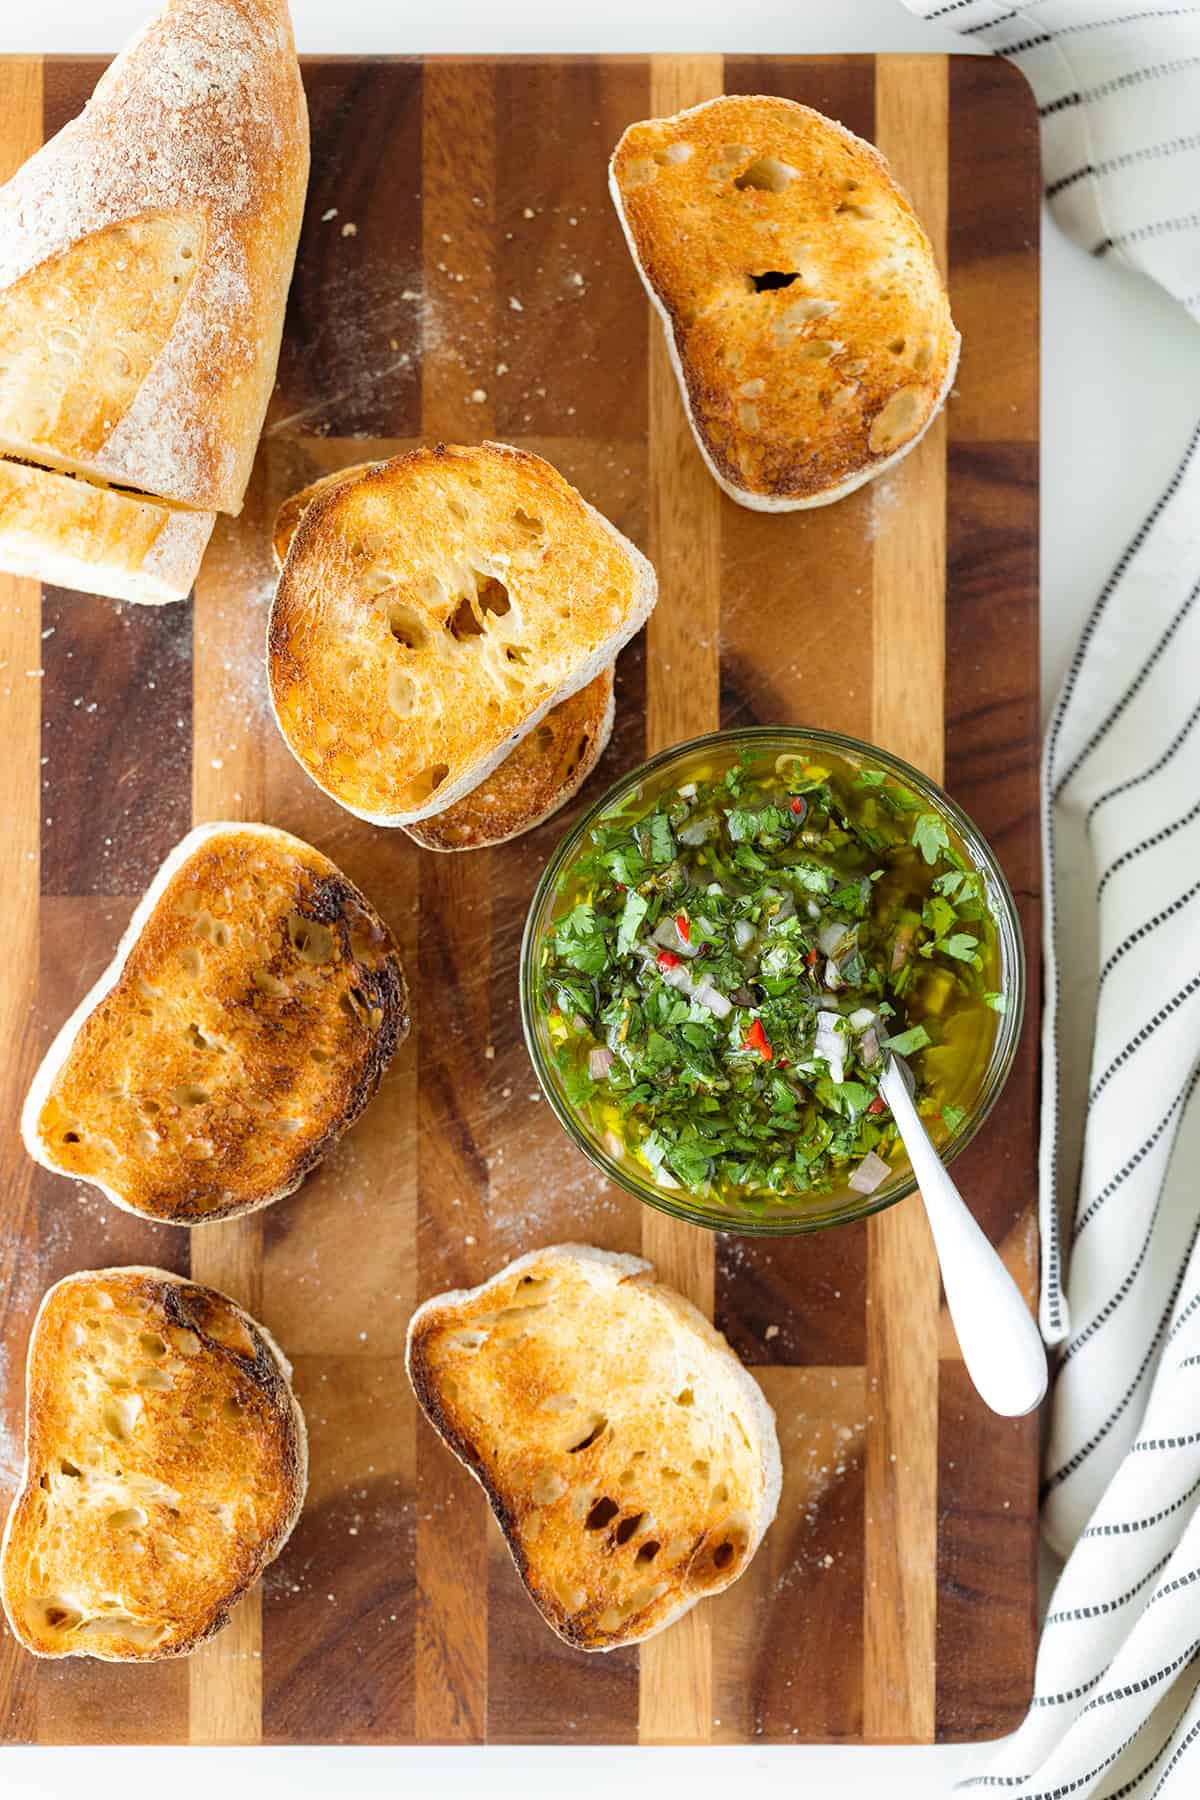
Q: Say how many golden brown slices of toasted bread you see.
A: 6